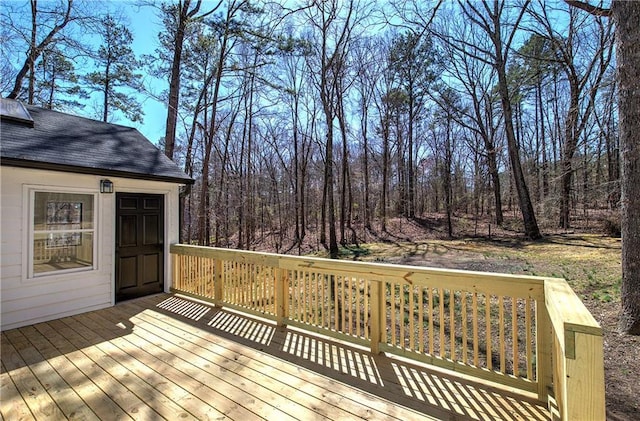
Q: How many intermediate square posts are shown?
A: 3